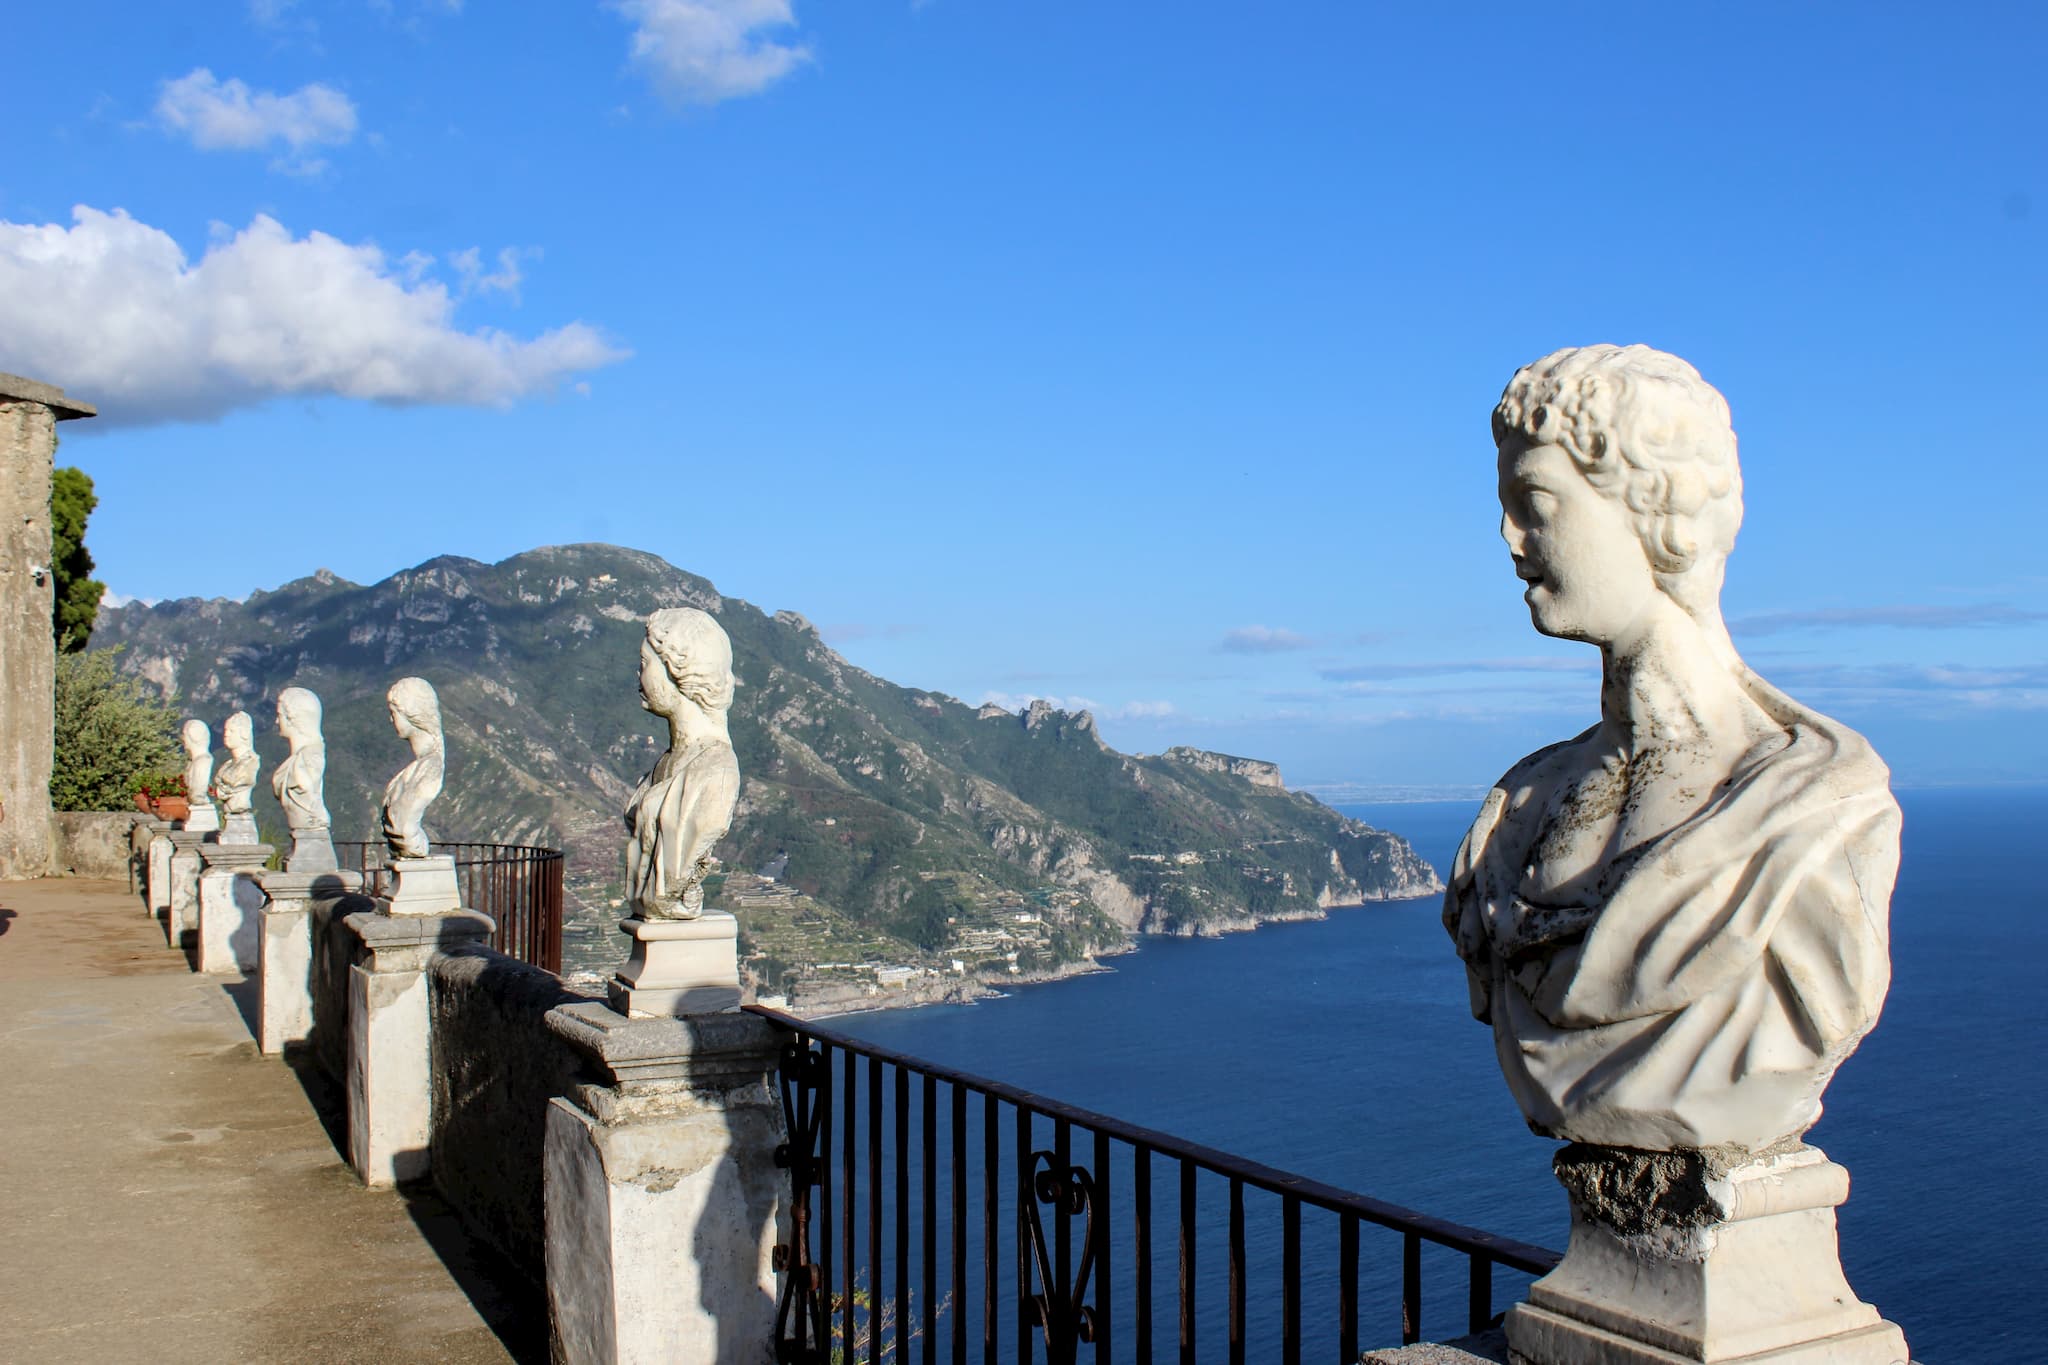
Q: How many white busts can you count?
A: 6